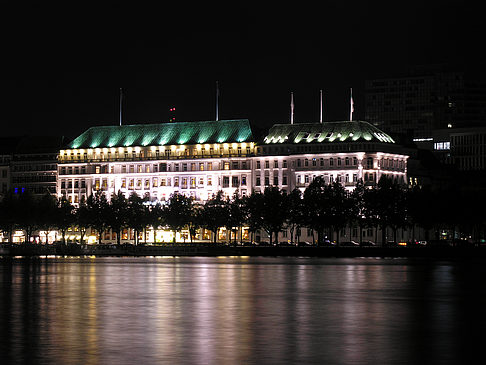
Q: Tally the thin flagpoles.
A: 5